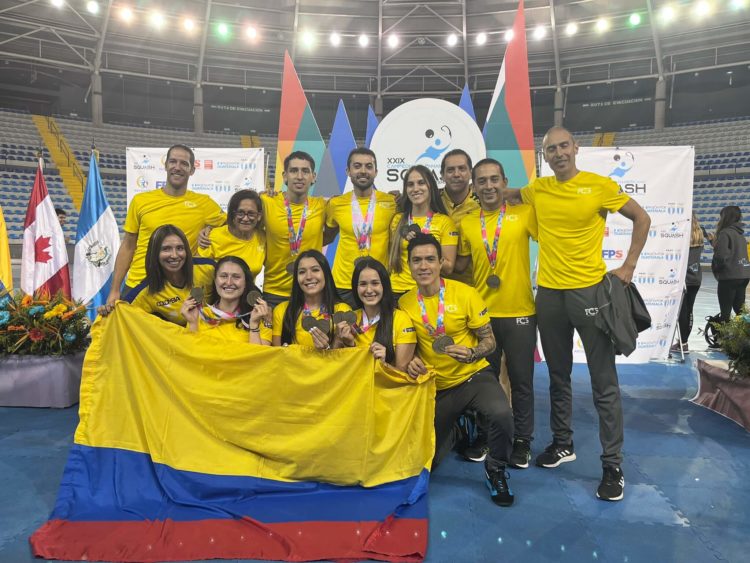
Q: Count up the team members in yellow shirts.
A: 13